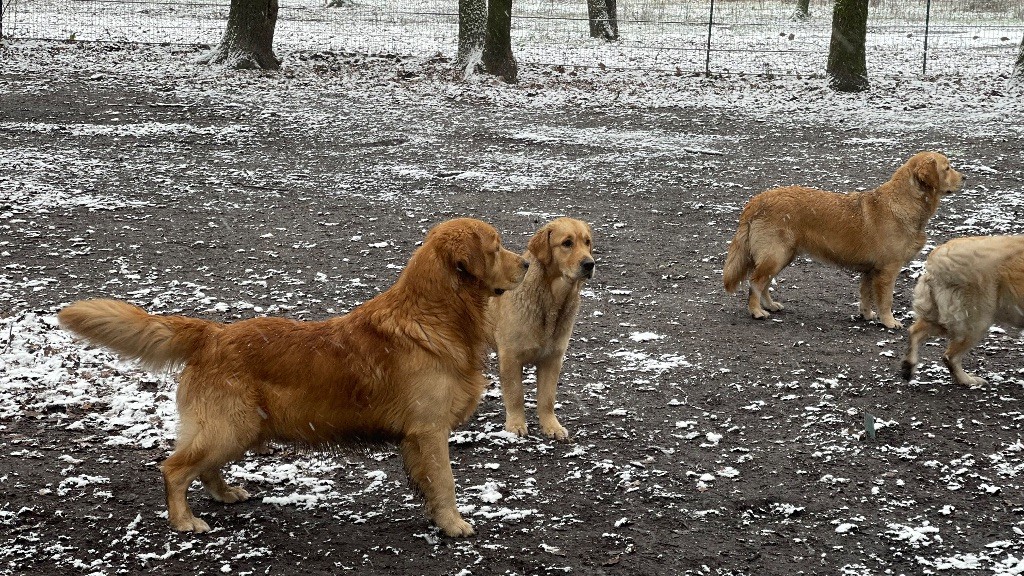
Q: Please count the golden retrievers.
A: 4